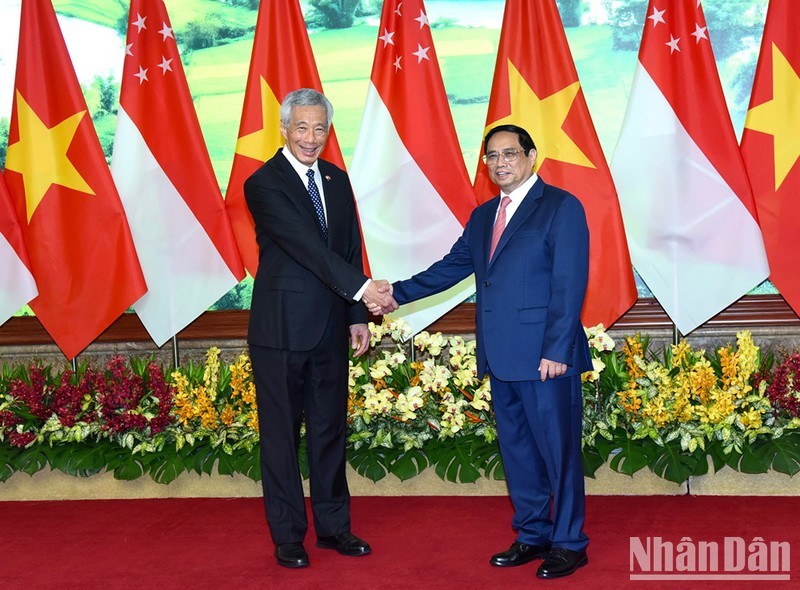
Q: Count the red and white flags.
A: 4